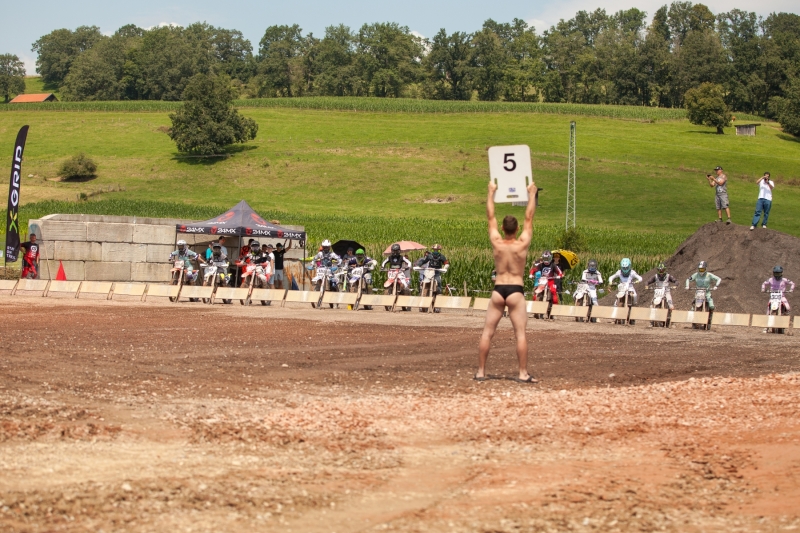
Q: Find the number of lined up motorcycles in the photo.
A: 13